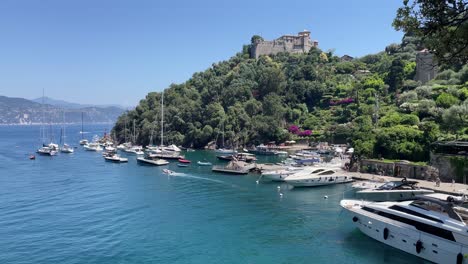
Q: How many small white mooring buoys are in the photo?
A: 4